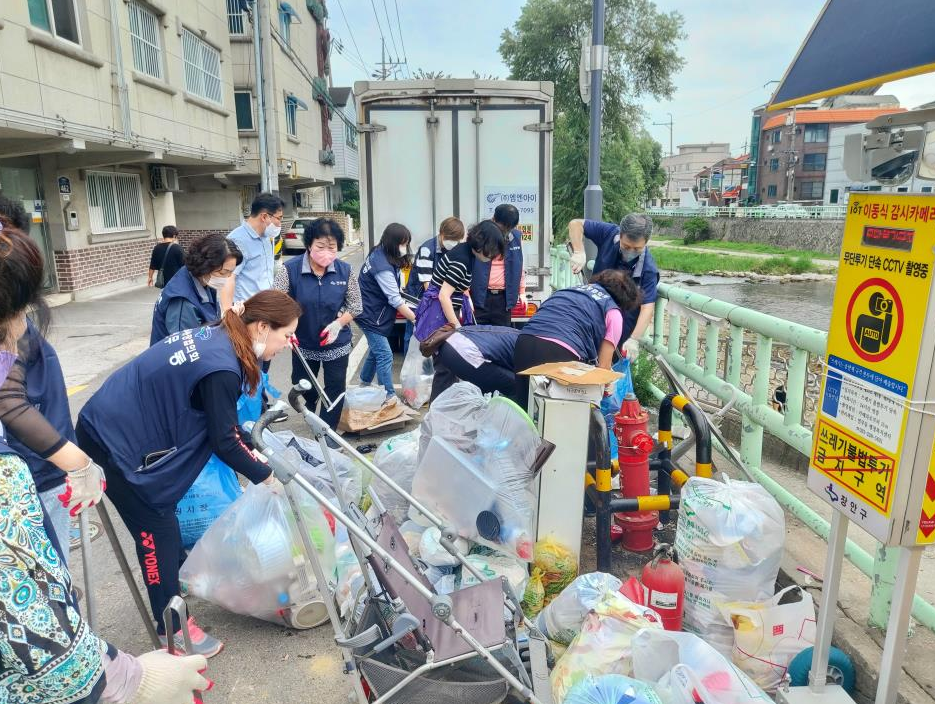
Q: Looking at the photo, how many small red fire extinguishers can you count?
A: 1